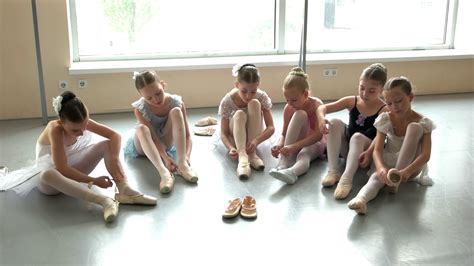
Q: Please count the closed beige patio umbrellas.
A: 0